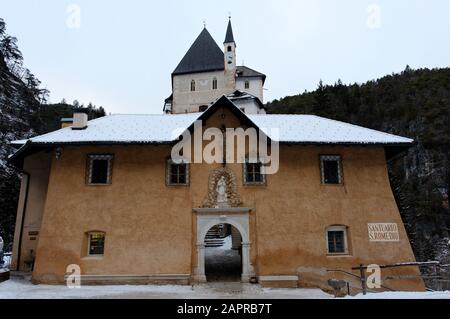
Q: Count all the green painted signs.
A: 0